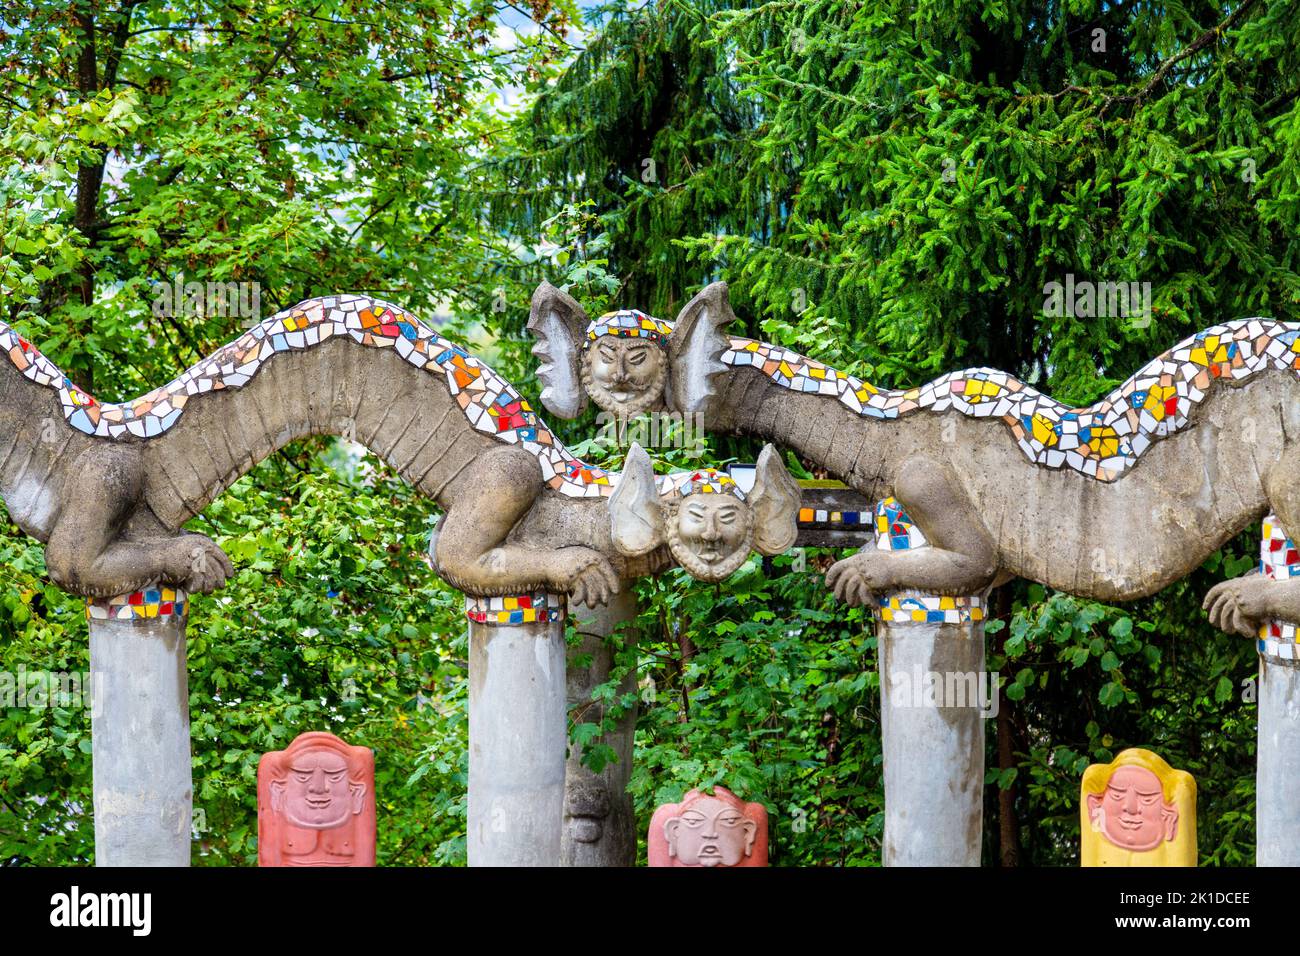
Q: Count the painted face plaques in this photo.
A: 3